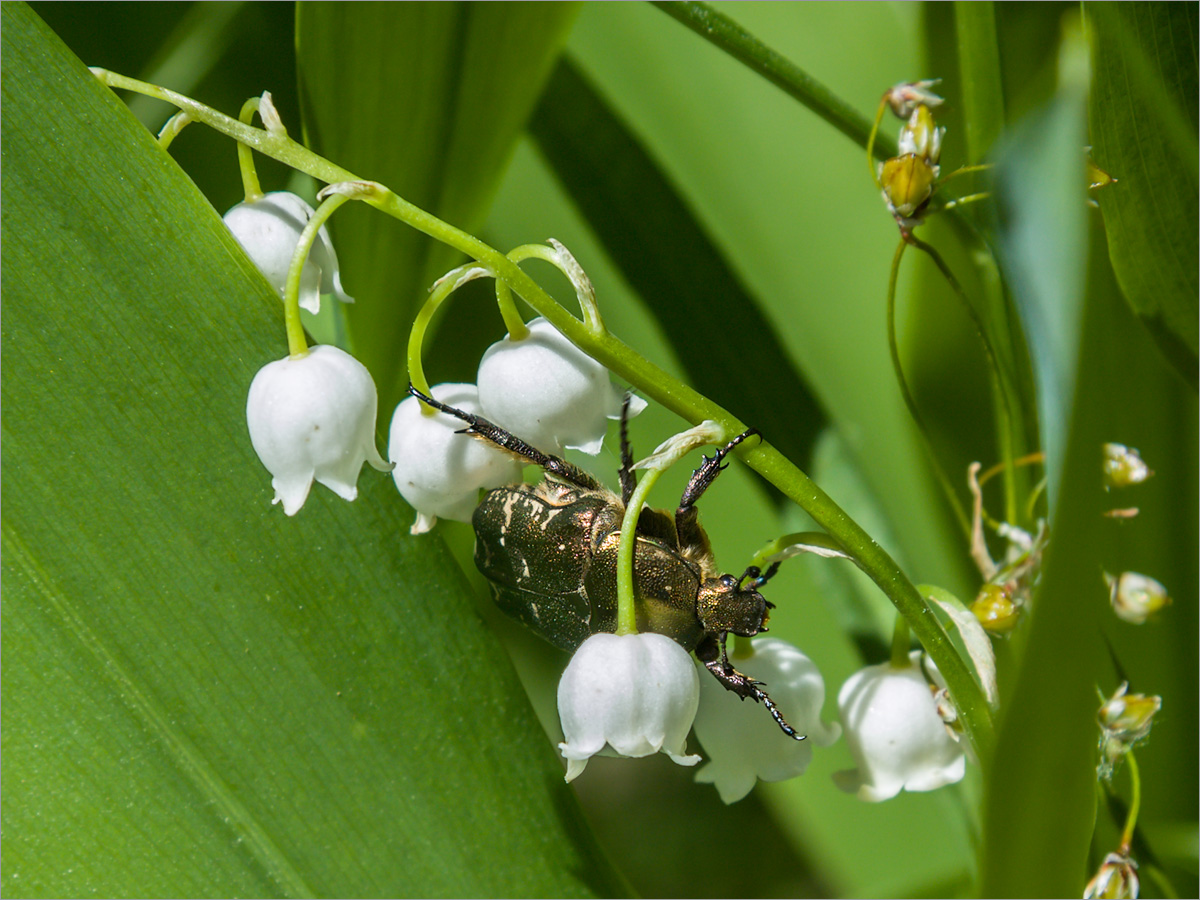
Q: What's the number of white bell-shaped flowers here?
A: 7